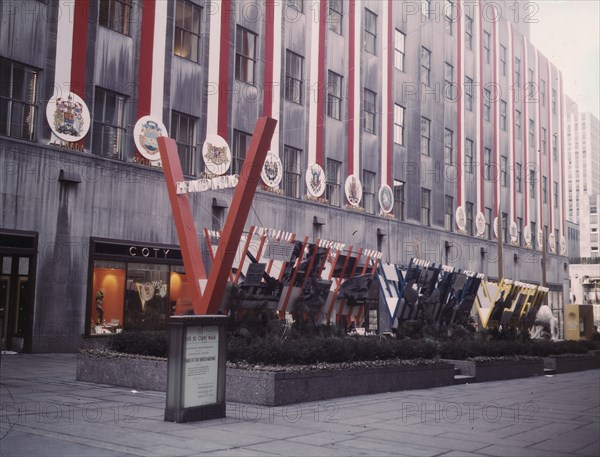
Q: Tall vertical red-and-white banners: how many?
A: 15